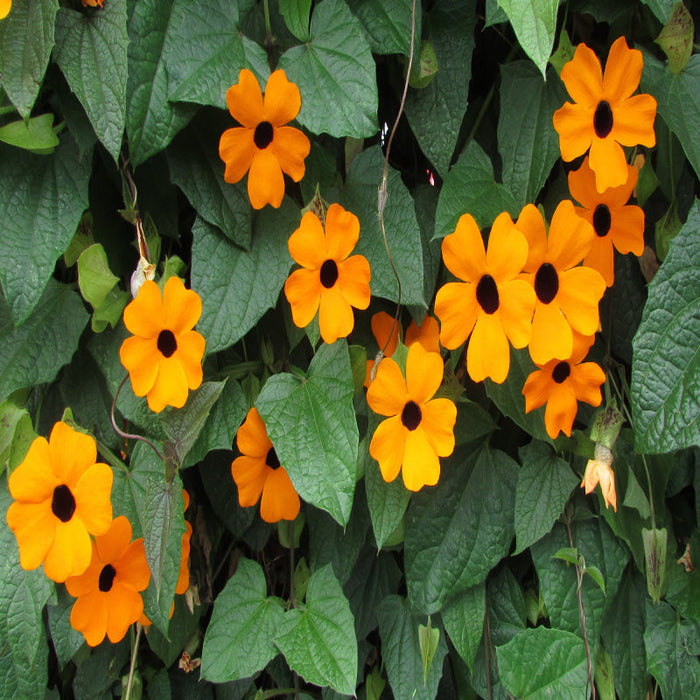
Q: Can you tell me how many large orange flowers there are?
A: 12